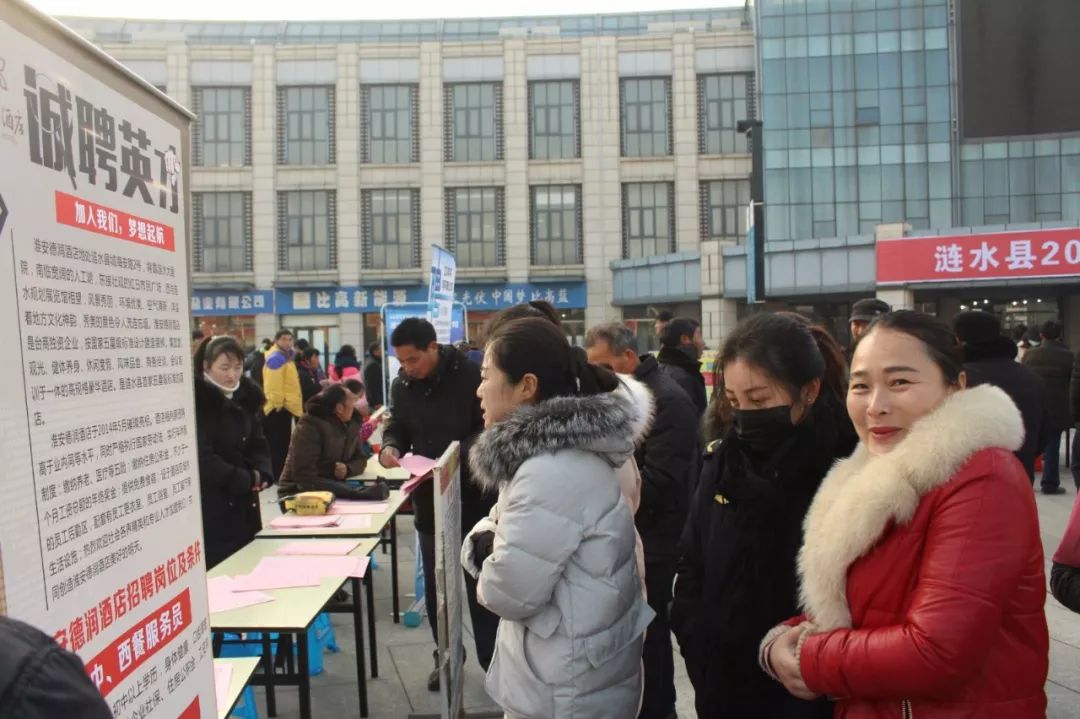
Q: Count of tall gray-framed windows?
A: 14